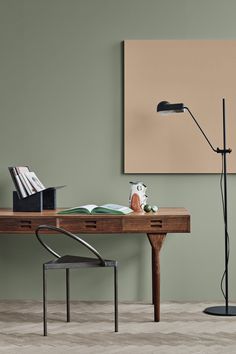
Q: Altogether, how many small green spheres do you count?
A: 2